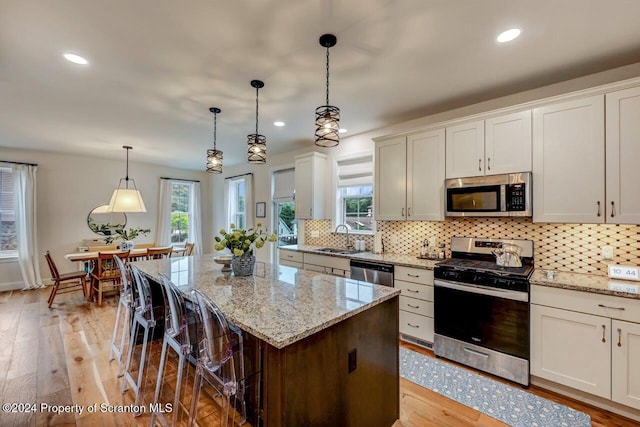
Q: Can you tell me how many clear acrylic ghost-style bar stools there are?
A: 4